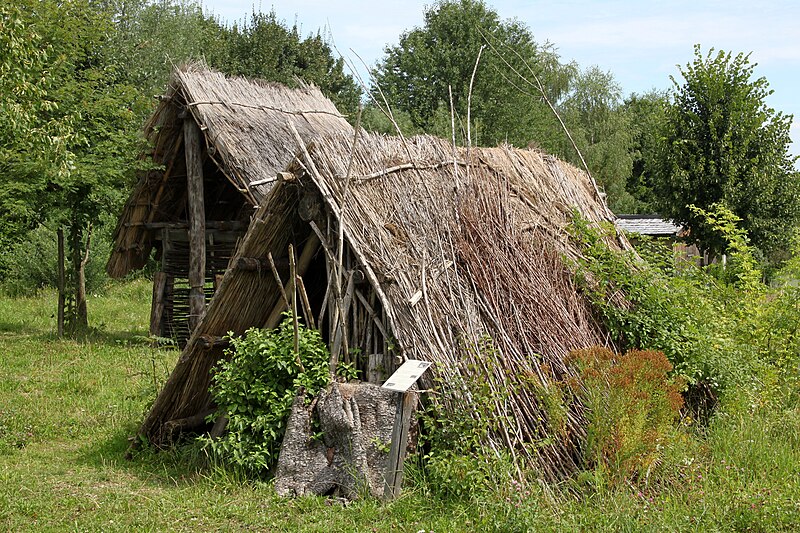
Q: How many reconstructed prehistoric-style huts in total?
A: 2